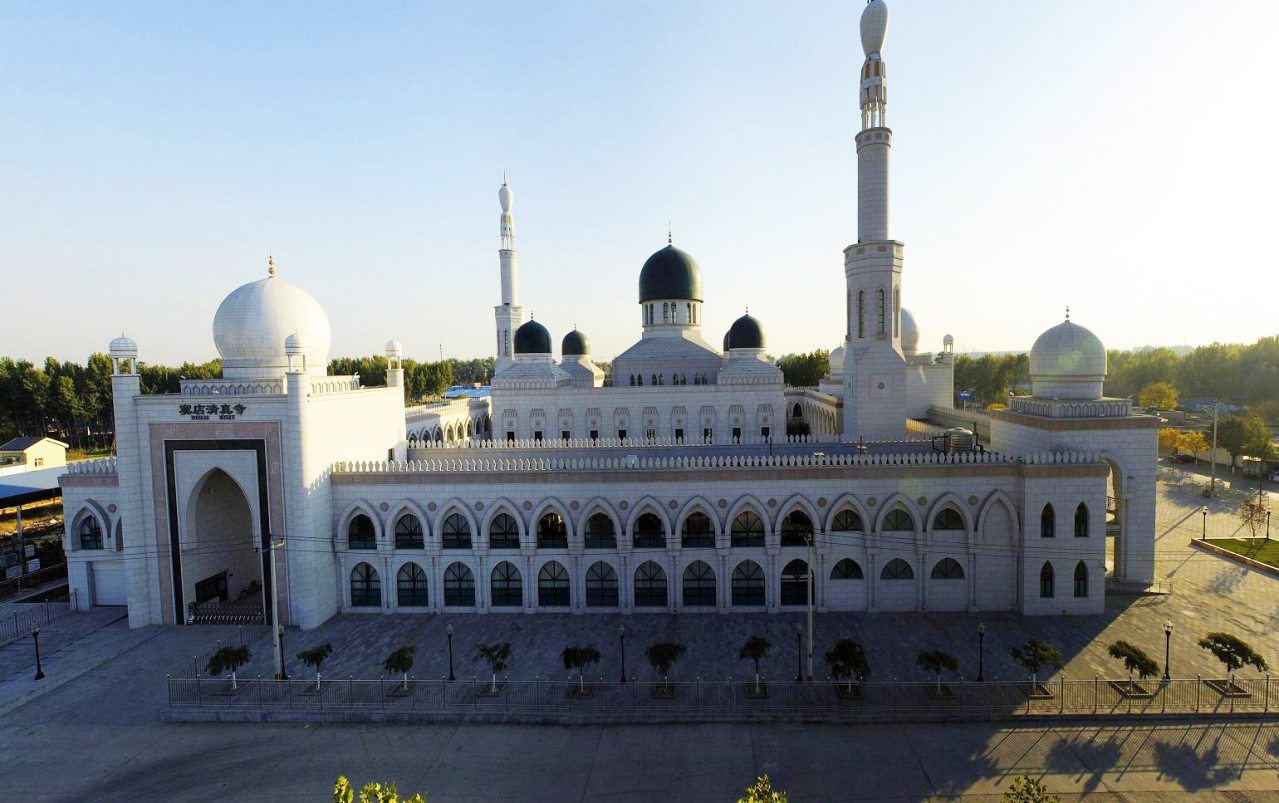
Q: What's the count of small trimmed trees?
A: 12